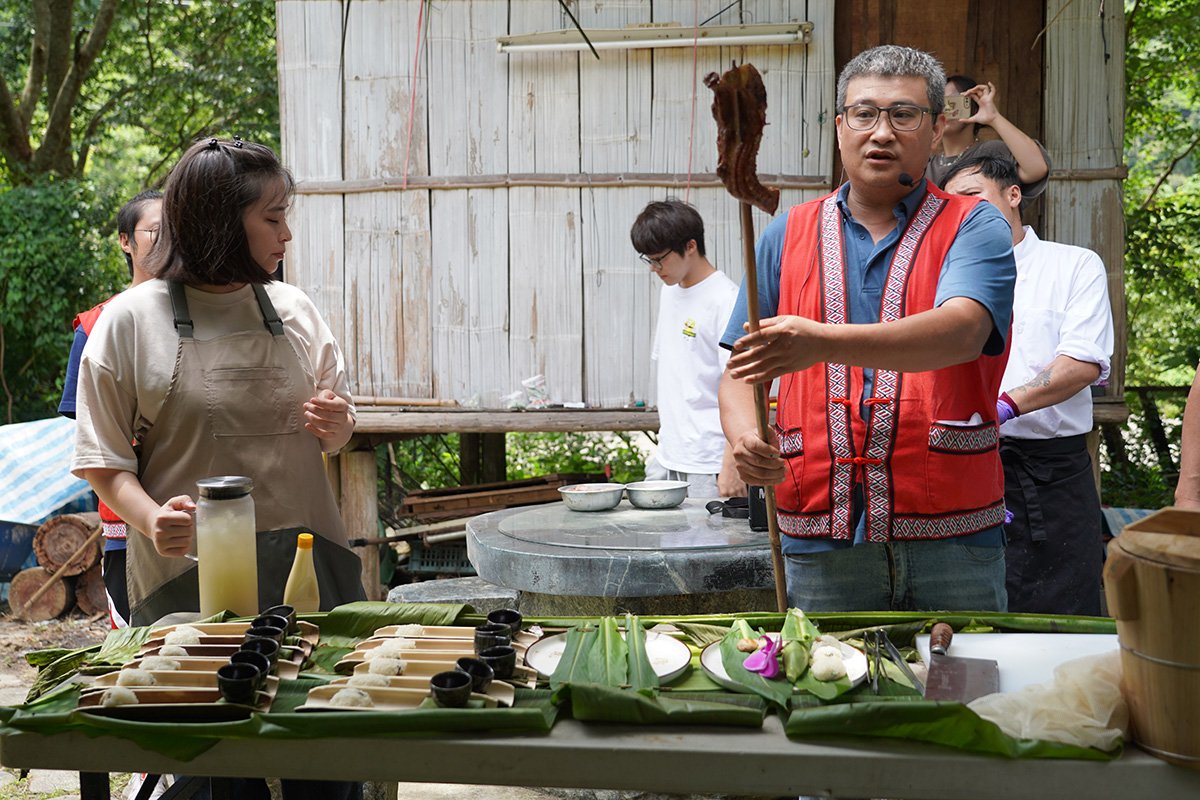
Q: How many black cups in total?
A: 11